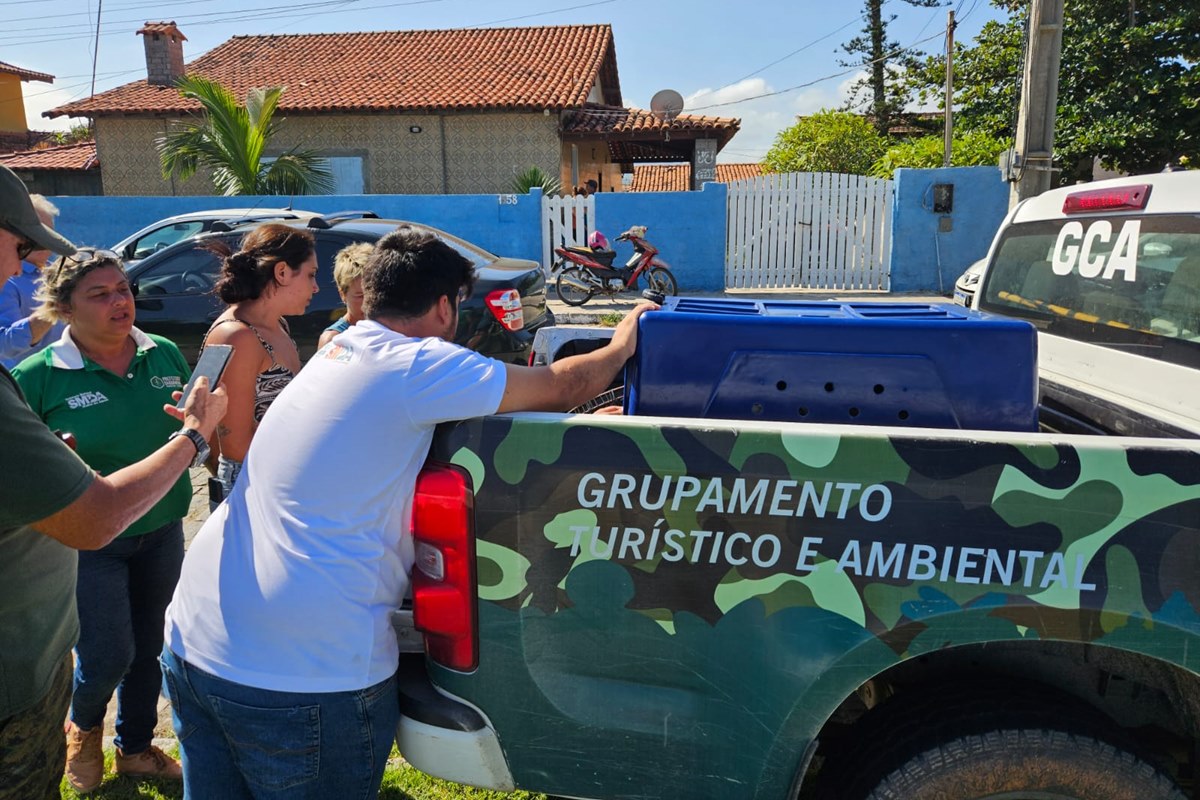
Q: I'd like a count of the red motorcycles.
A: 1